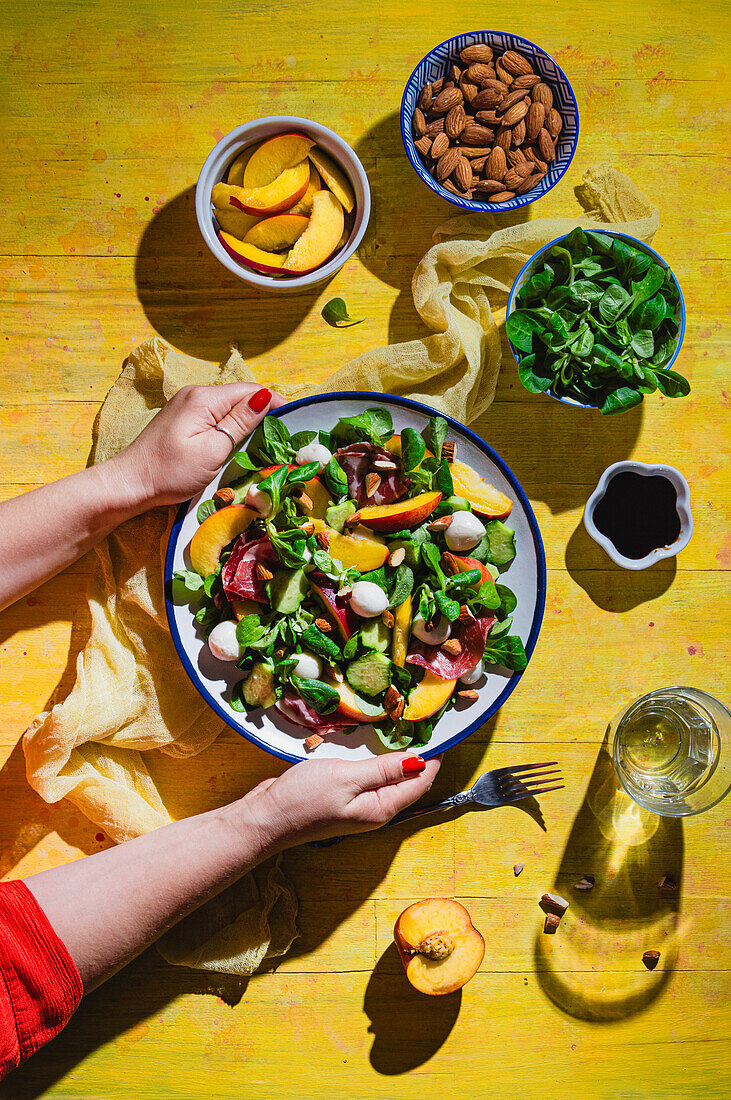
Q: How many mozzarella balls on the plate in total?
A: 8